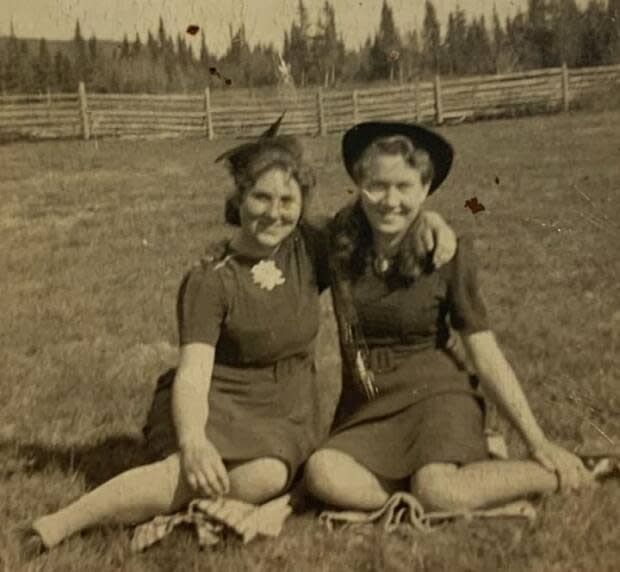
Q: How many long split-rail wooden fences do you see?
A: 1